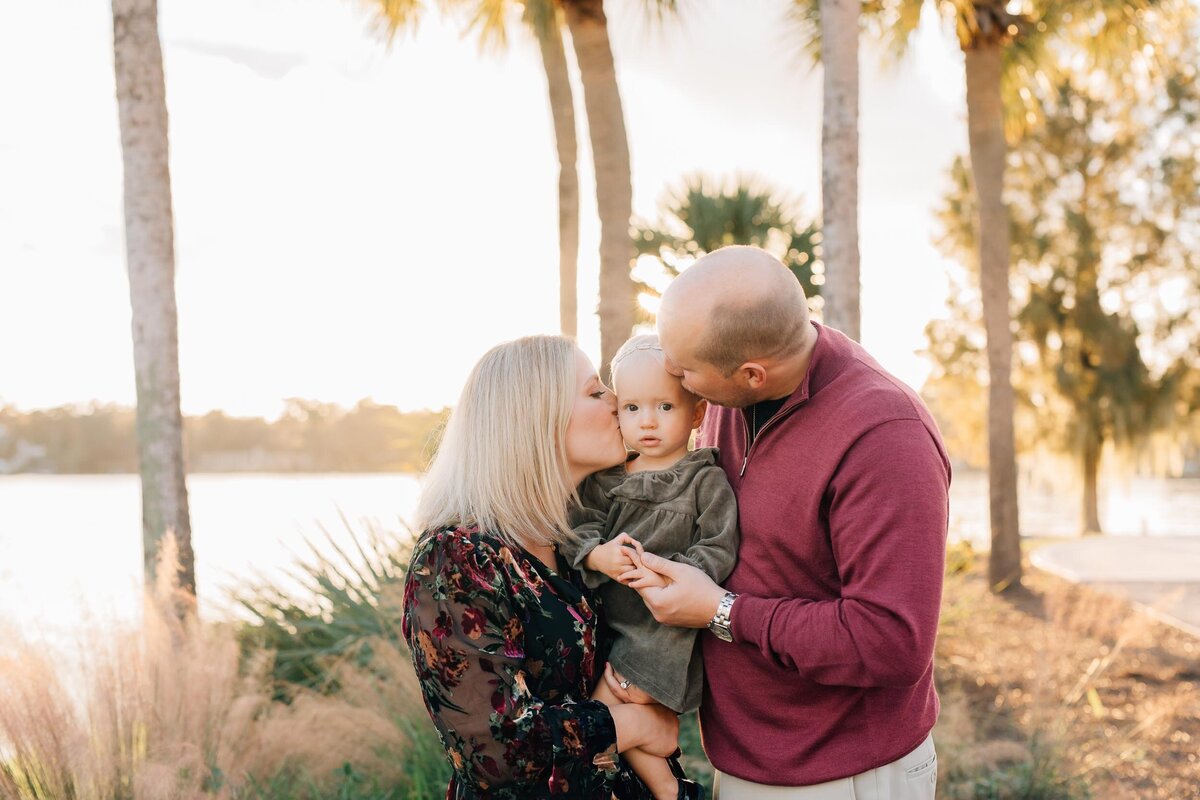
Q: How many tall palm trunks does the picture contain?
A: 5